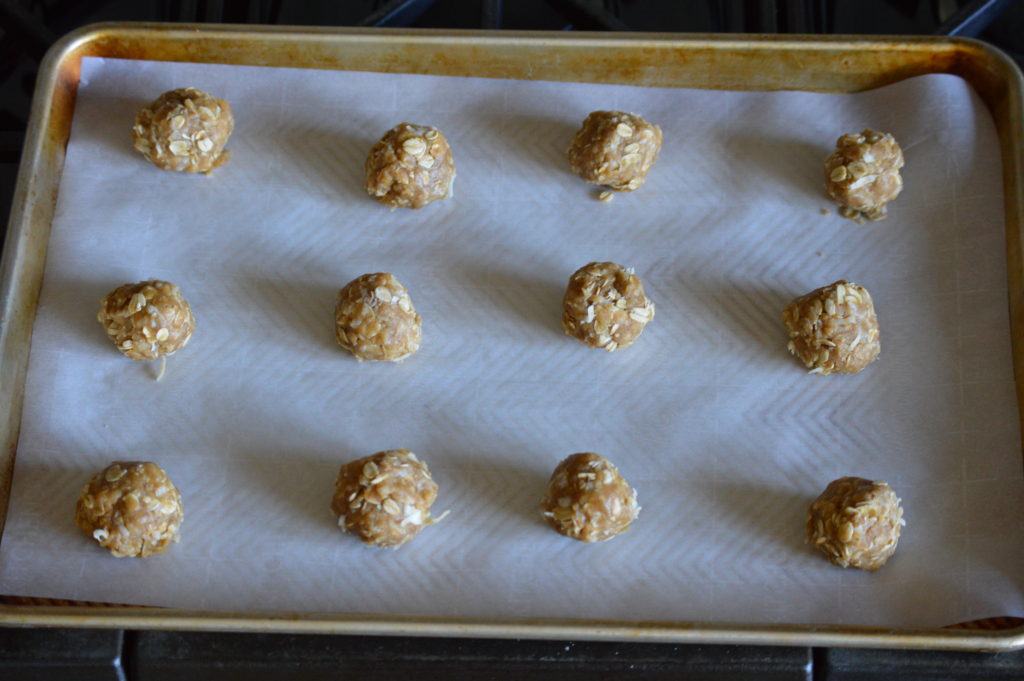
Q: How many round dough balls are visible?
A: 12